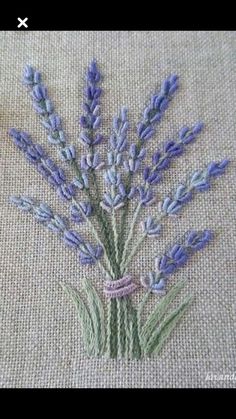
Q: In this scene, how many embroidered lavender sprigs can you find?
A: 9